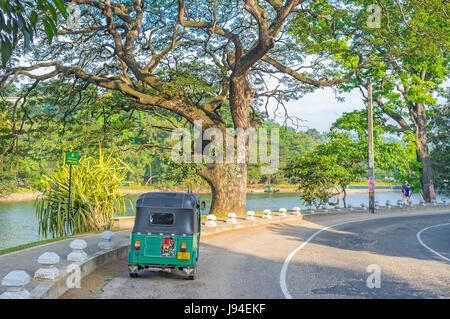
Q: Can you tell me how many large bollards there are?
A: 4